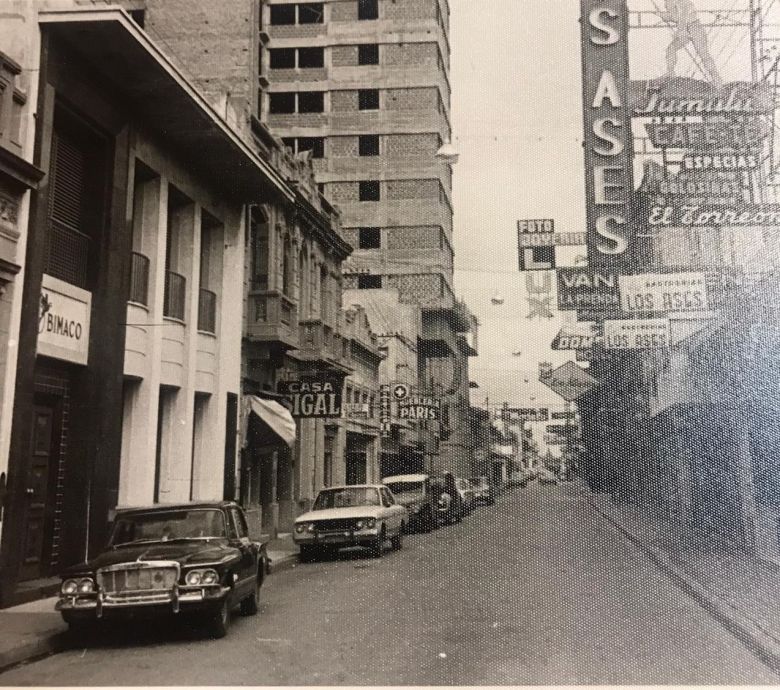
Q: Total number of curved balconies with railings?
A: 3